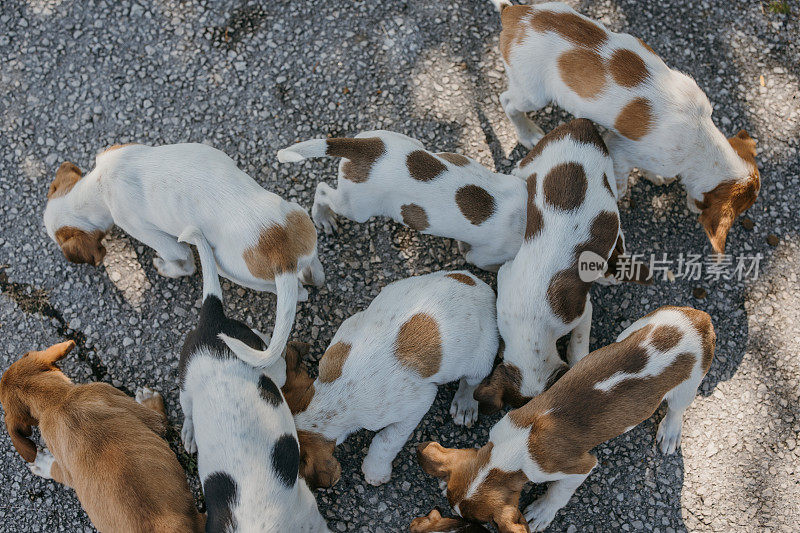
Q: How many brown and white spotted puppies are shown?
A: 6